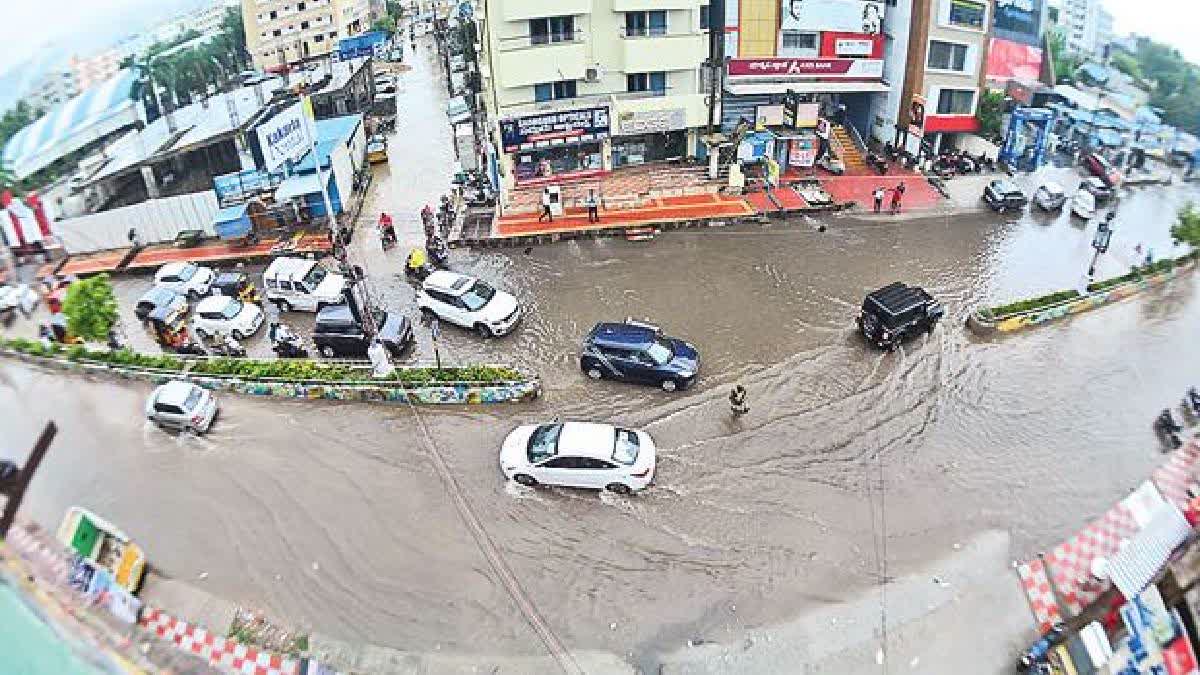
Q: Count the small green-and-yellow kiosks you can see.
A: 1